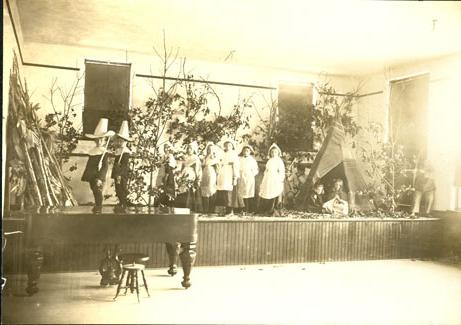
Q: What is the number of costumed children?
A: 11